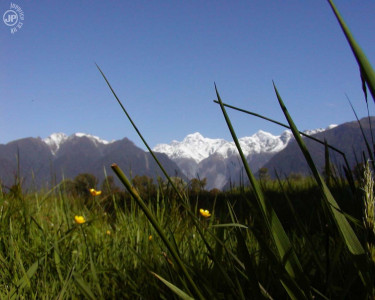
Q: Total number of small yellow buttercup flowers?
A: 3